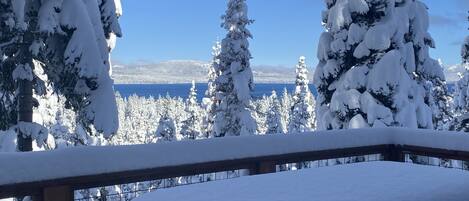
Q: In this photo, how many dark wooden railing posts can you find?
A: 3